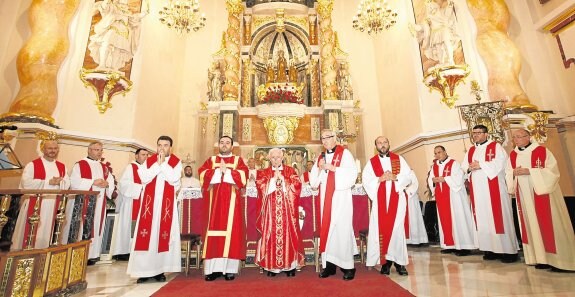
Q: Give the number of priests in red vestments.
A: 2